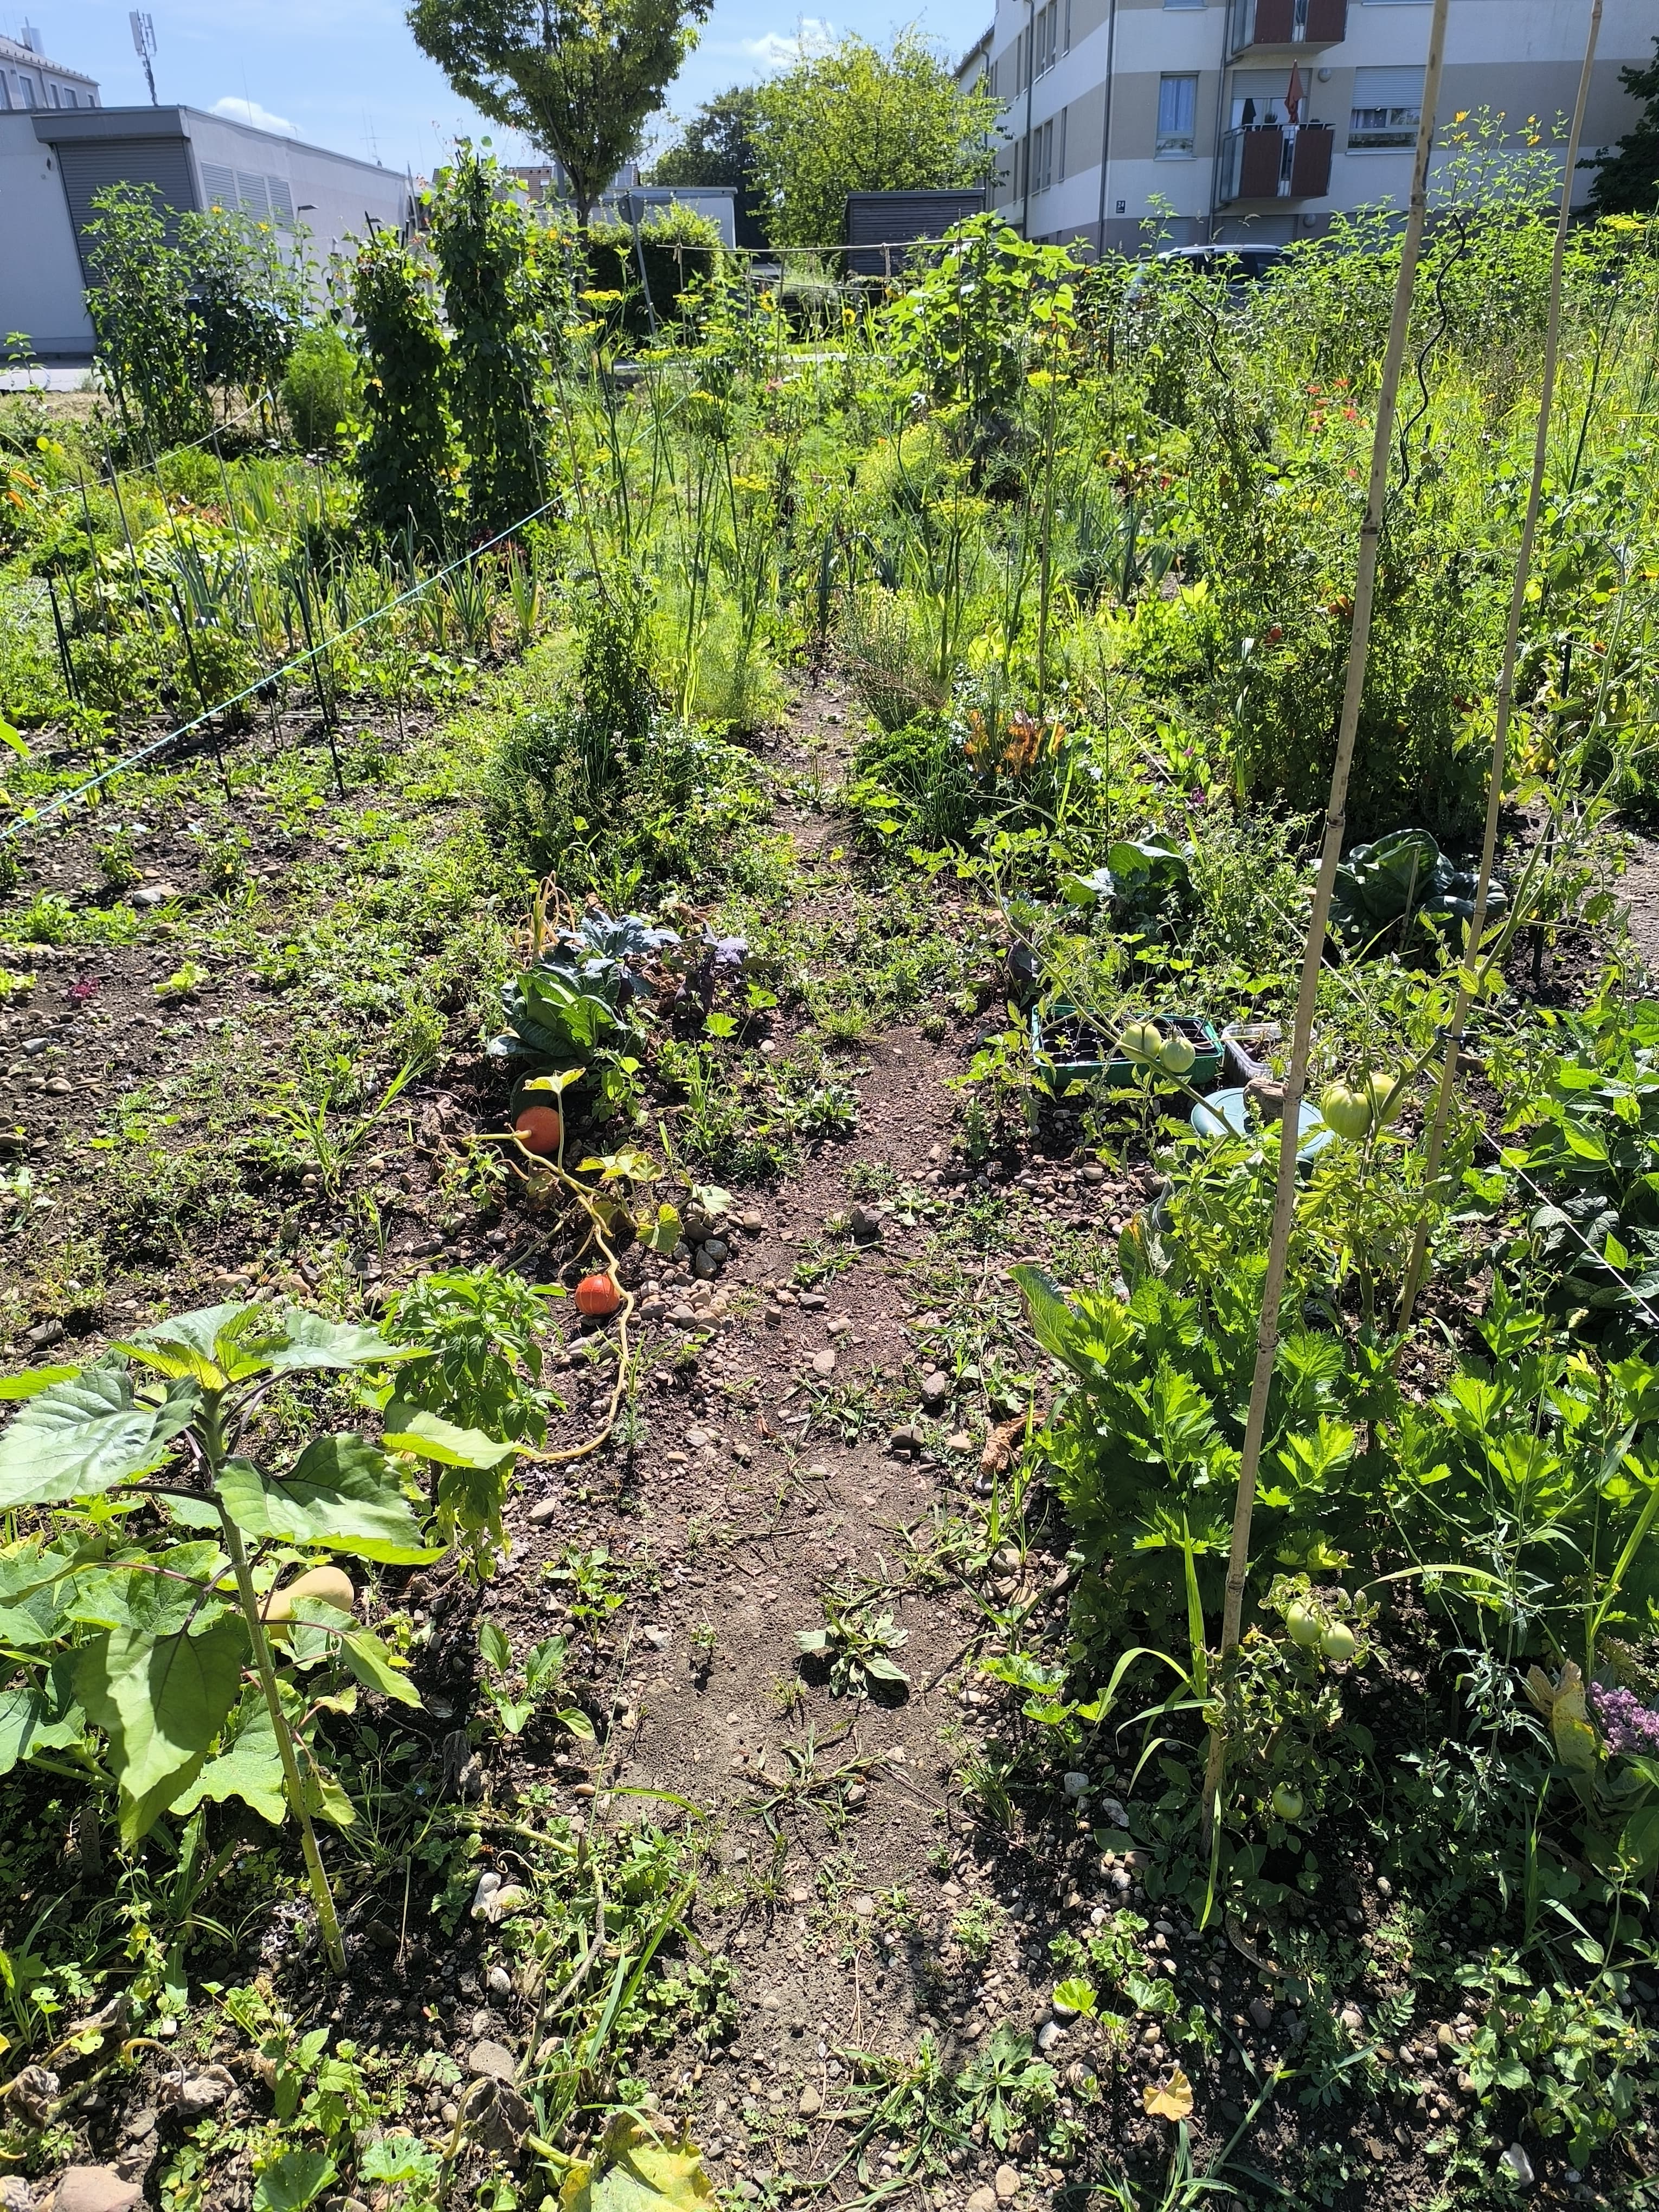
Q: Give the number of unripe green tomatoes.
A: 7